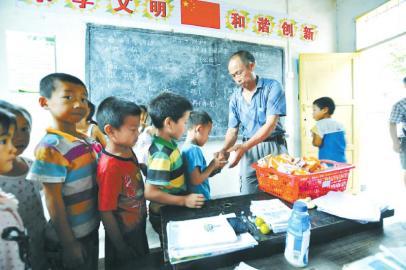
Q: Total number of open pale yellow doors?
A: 1